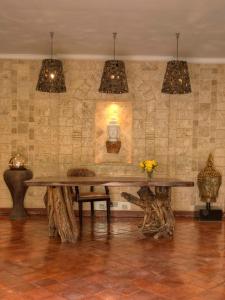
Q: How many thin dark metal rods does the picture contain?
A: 3